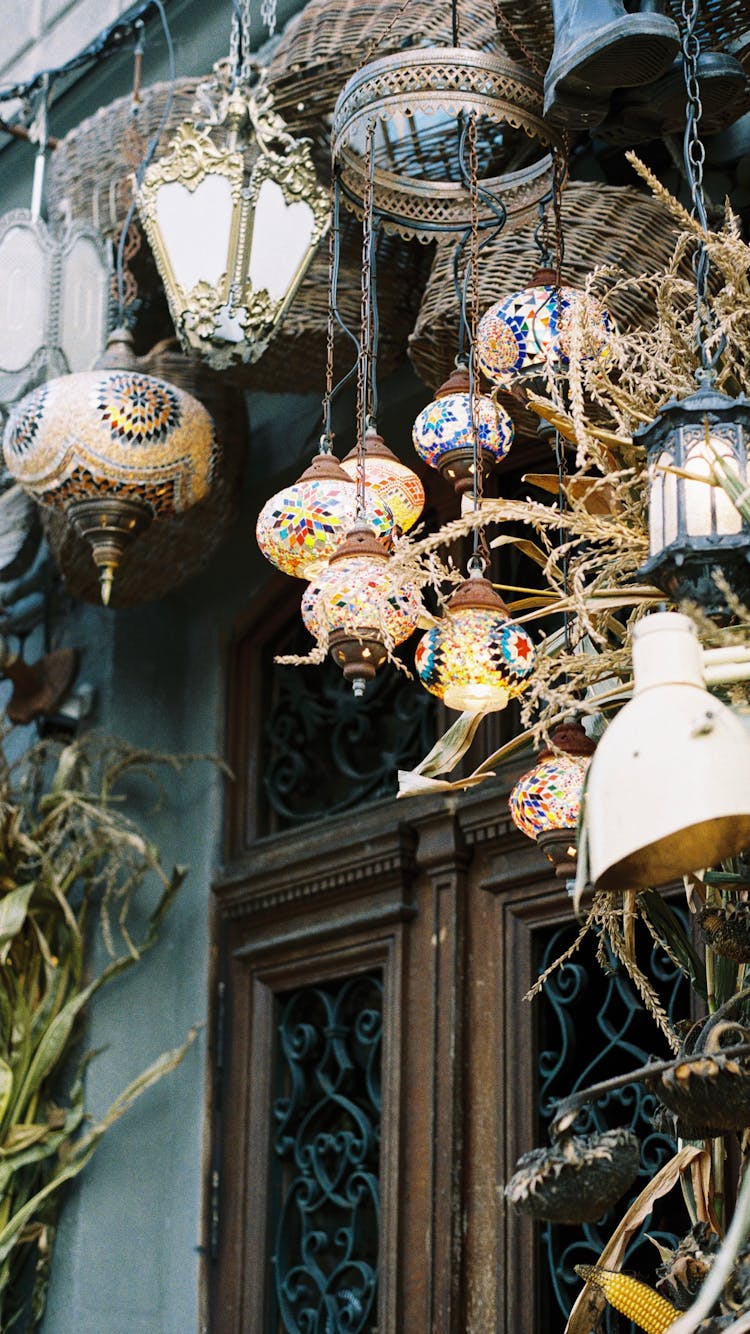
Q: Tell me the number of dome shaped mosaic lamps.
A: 8